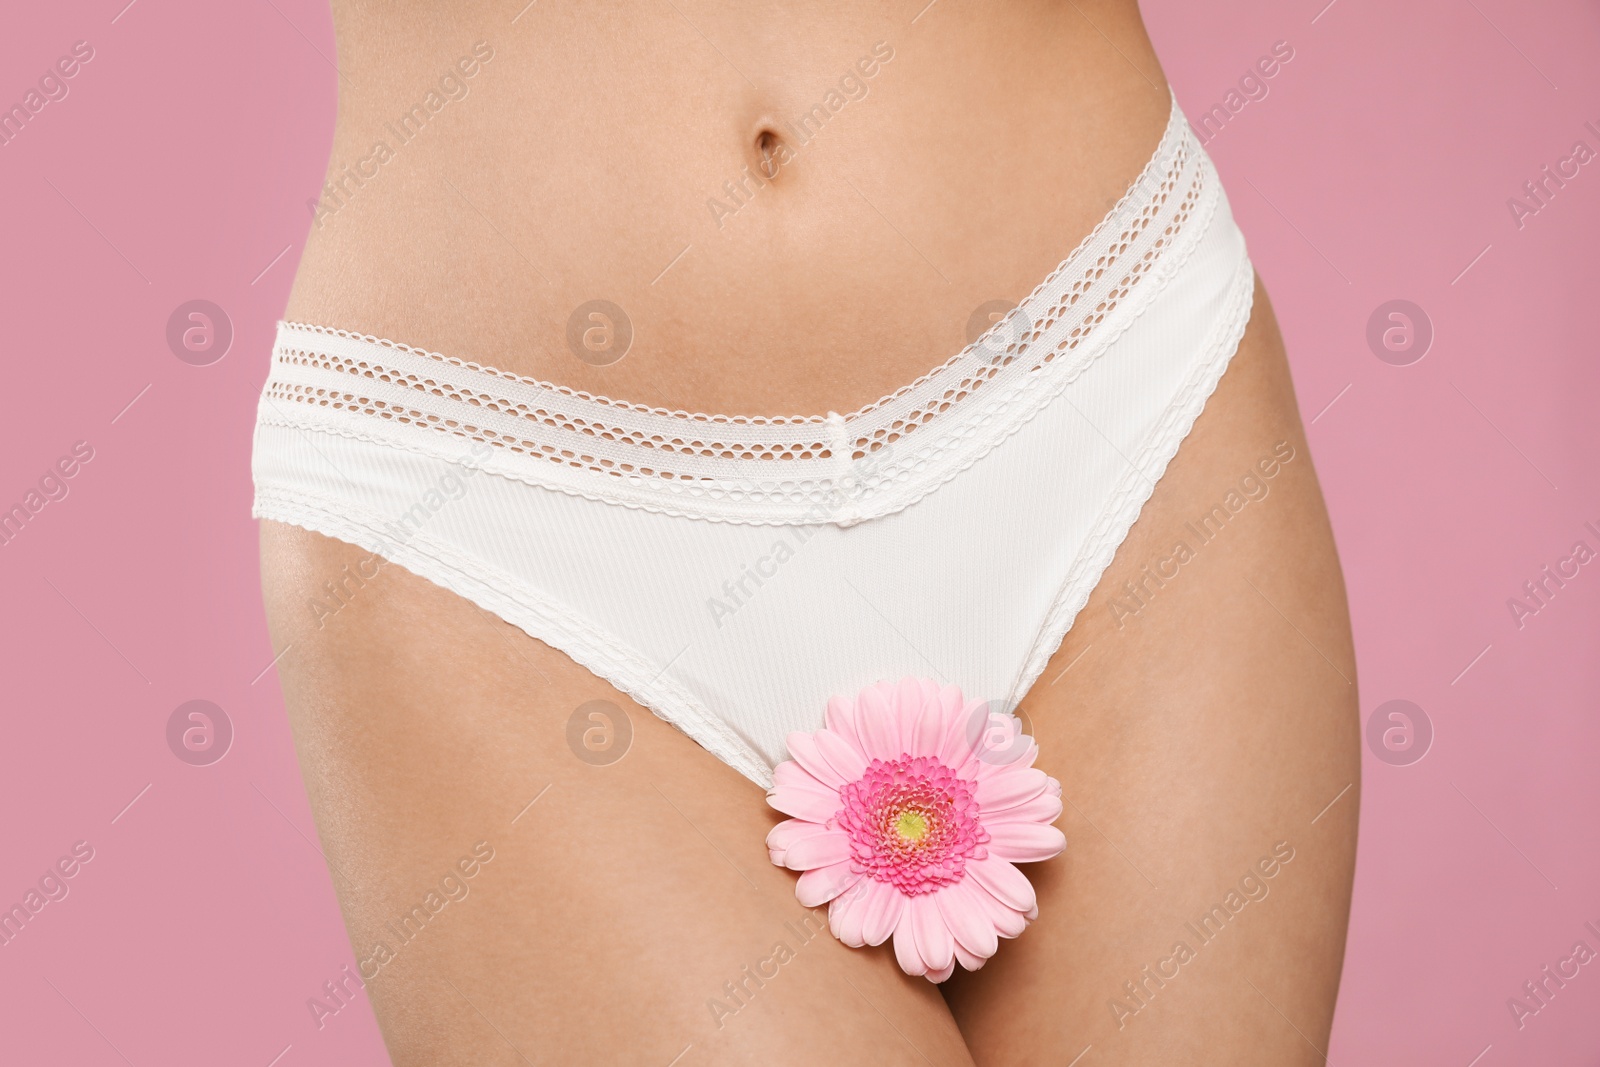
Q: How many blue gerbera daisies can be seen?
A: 0